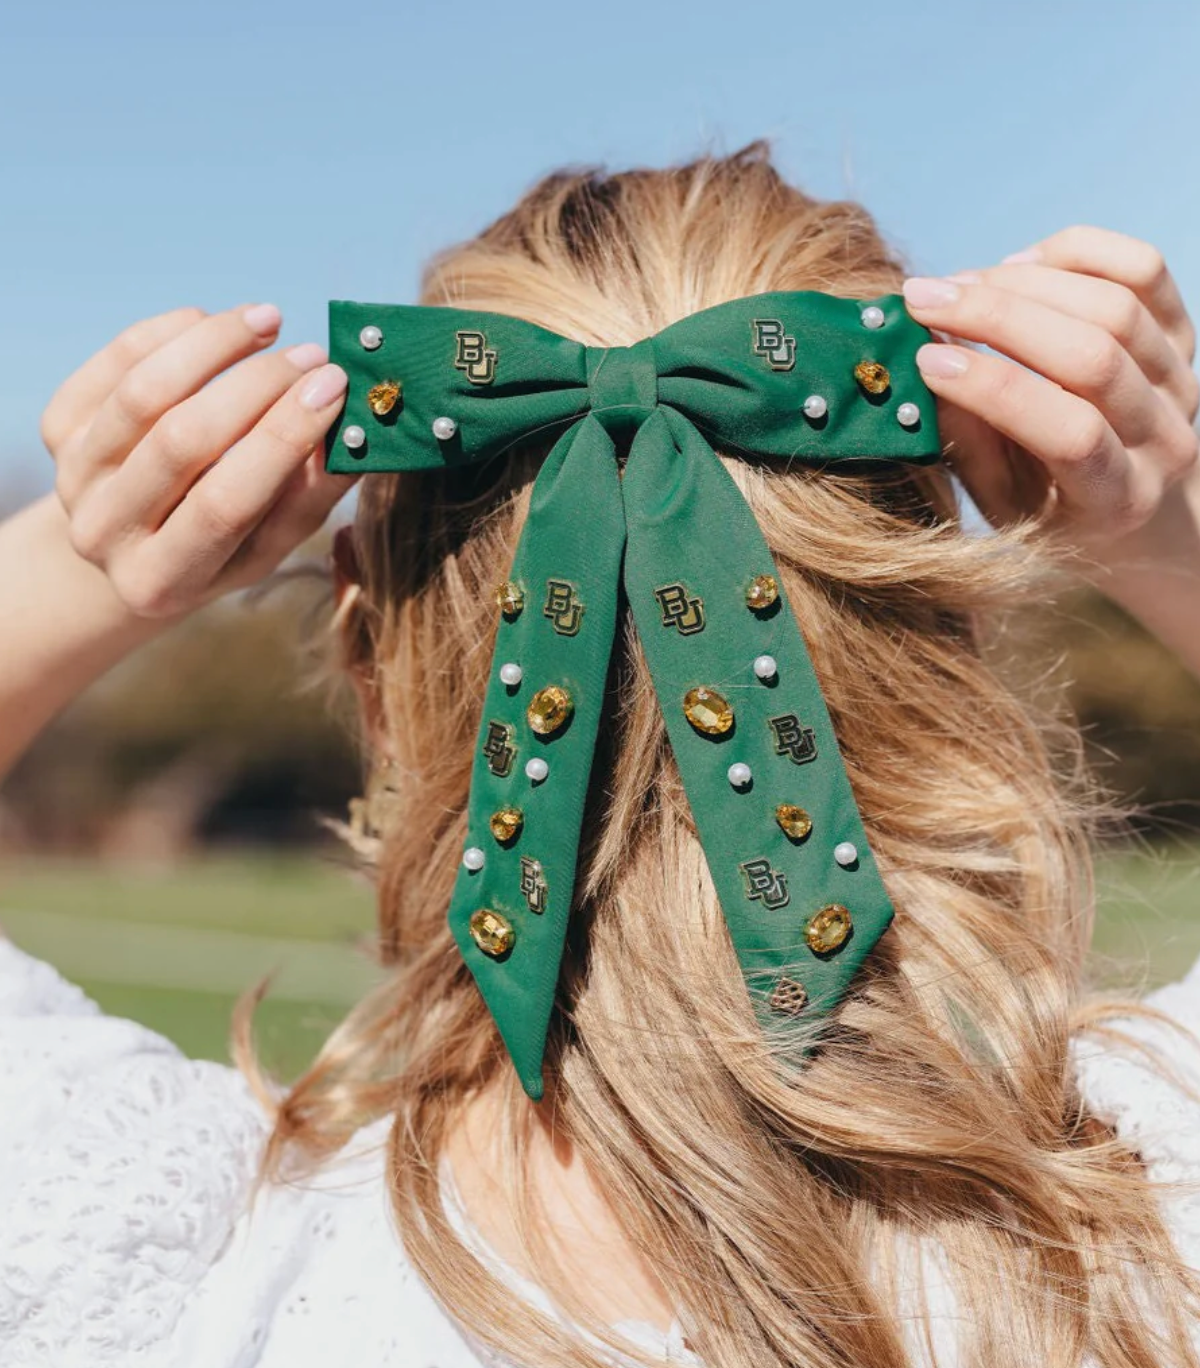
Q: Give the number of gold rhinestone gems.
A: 10